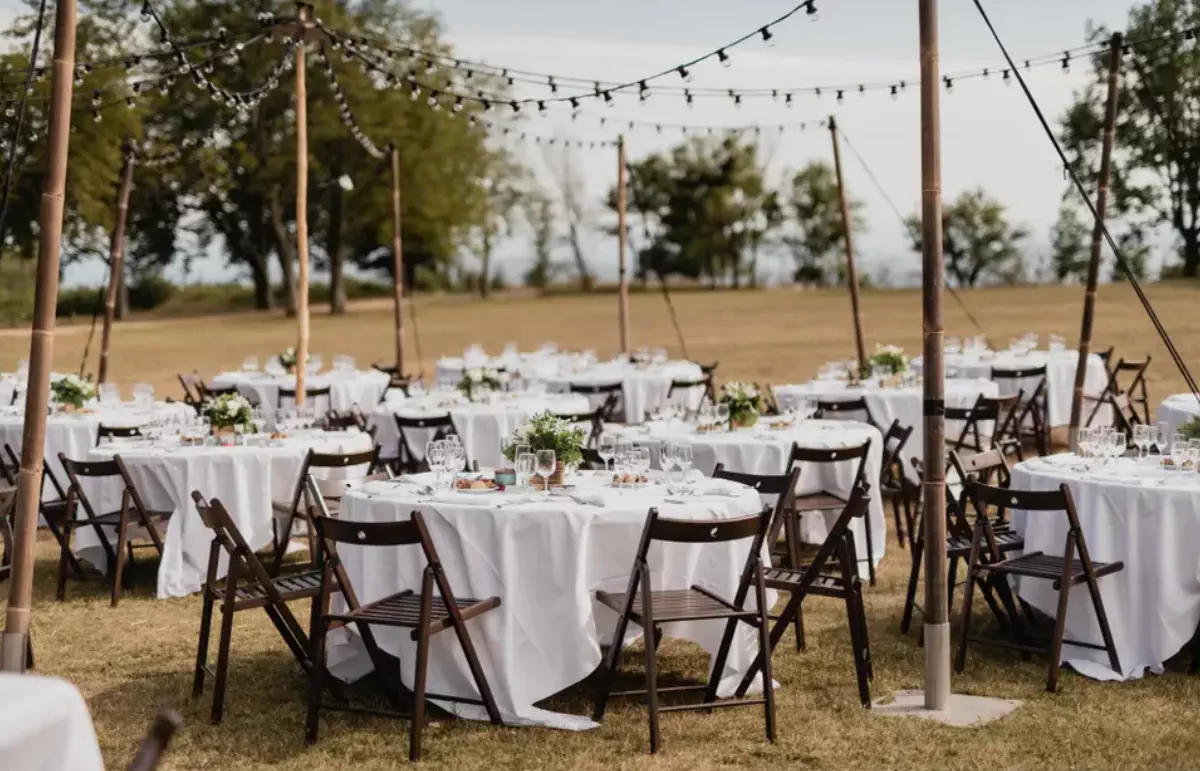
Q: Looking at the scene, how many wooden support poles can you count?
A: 8